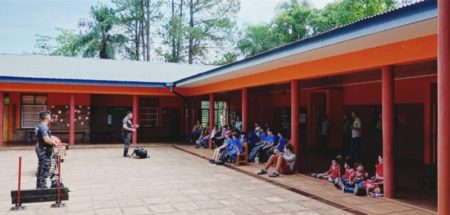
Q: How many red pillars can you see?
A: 8